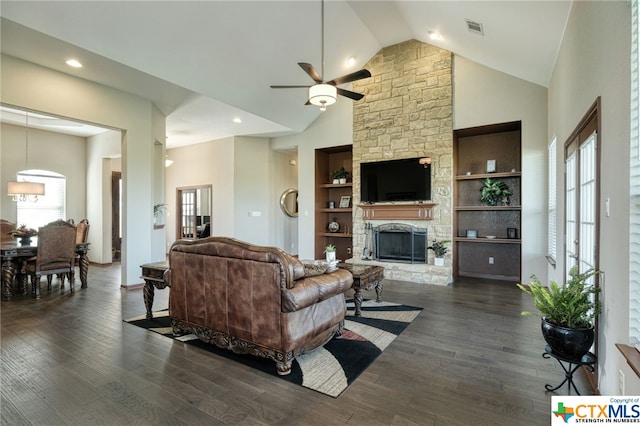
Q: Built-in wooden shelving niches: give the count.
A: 2